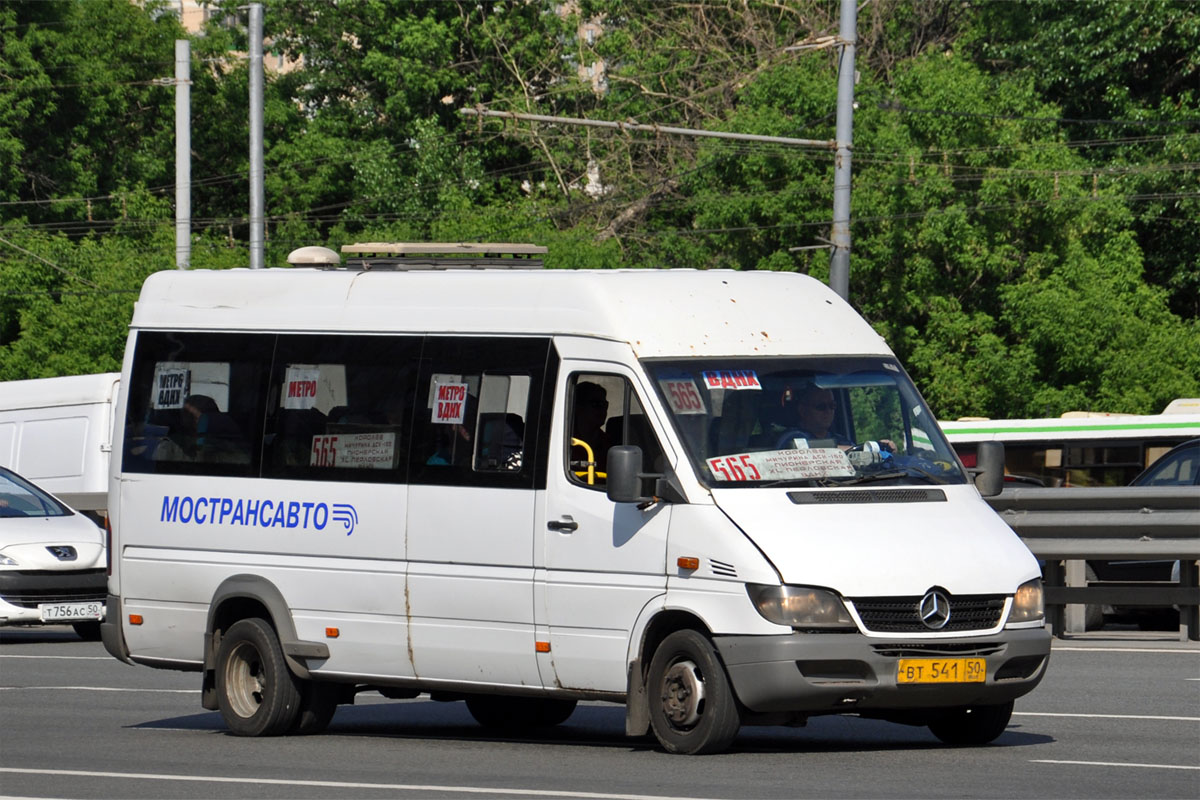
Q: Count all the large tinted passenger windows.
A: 3